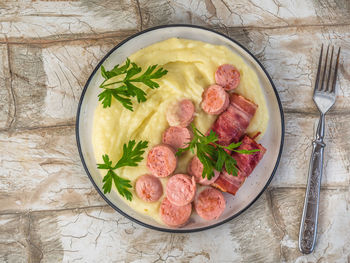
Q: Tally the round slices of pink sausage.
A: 10